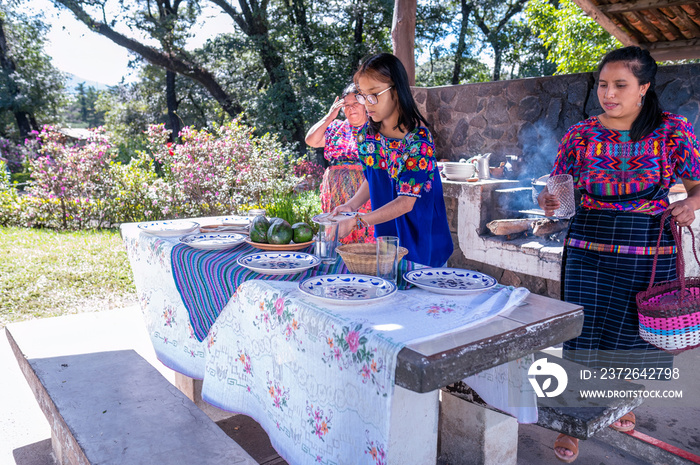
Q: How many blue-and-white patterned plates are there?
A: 7